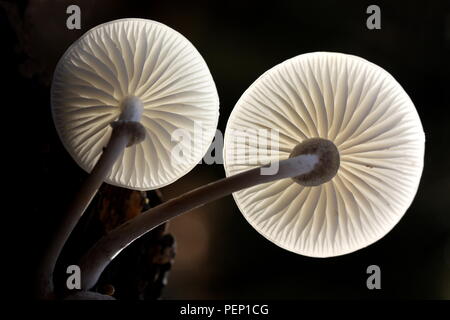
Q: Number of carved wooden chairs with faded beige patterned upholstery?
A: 0